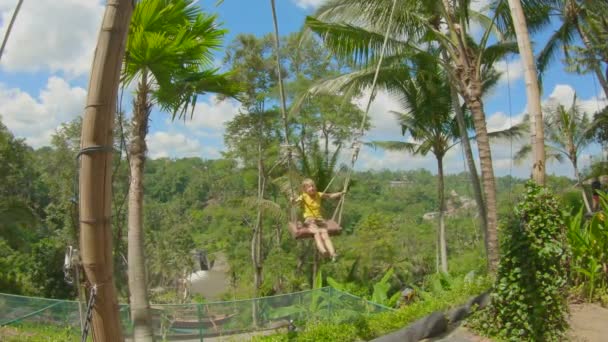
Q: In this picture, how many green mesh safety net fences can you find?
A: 1